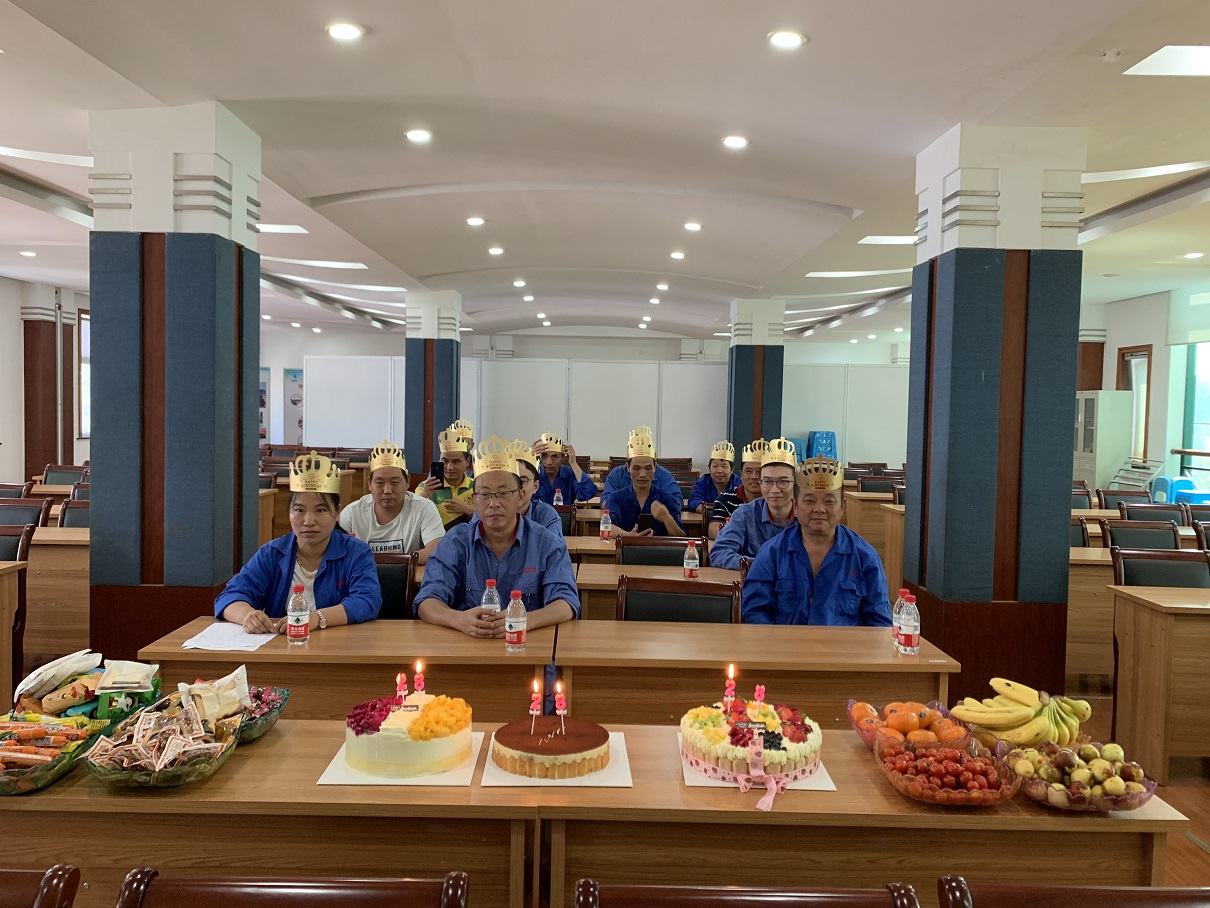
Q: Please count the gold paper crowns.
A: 13